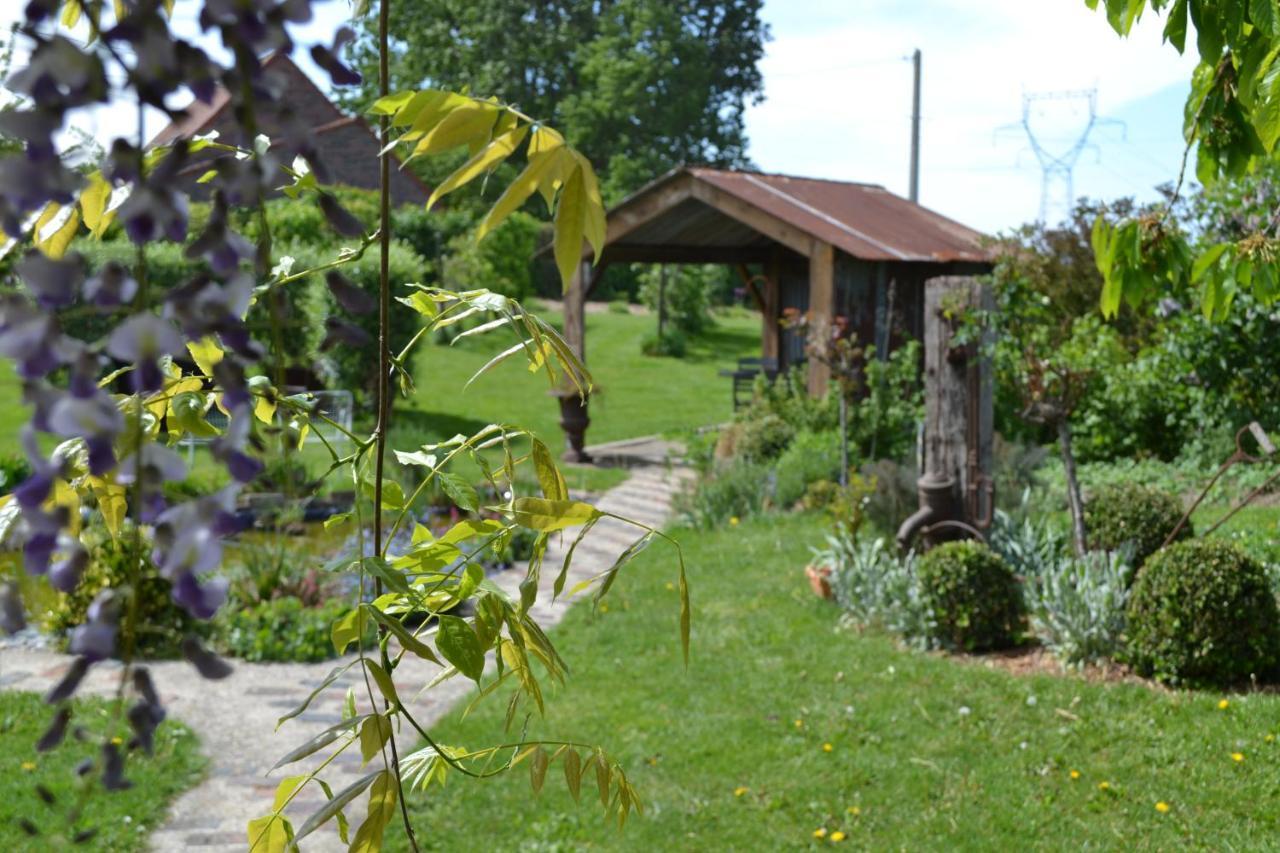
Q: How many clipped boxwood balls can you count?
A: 3